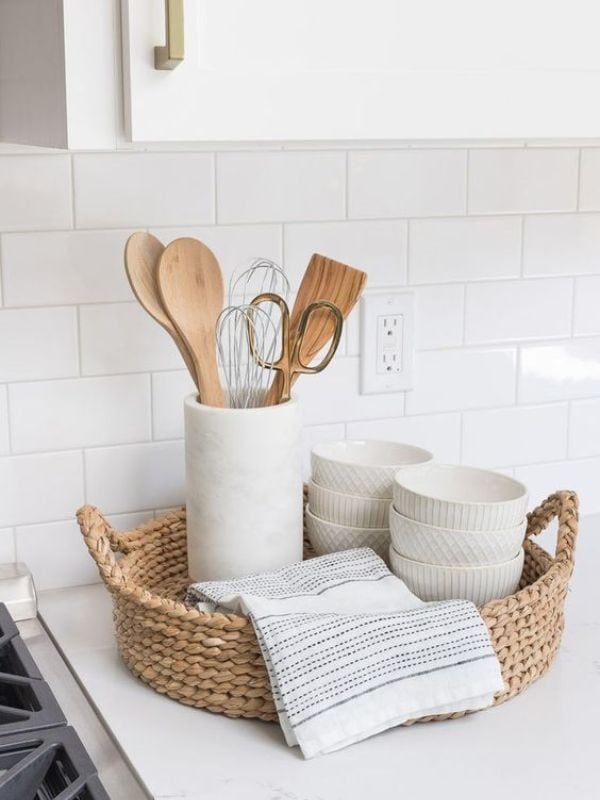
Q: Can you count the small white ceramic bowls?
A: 6